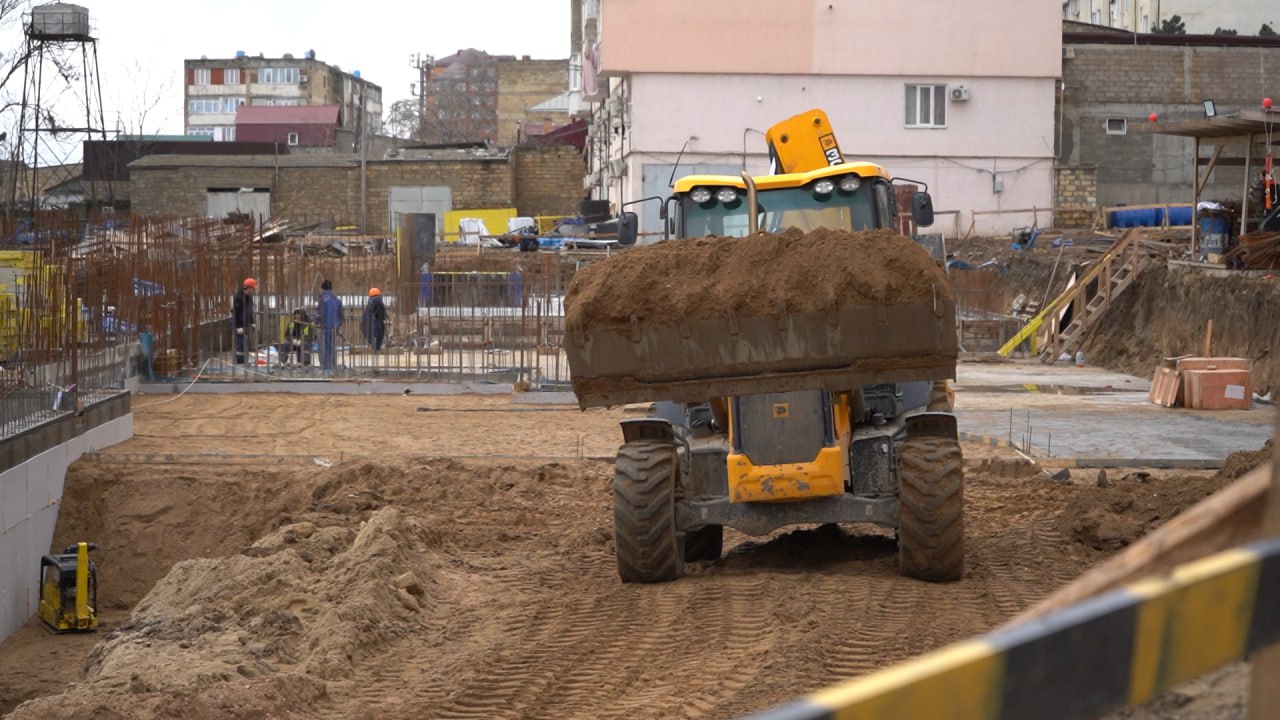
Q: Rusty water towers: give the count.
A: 1